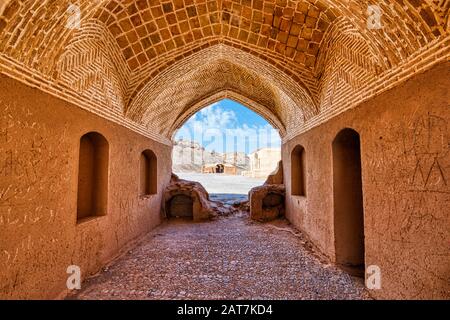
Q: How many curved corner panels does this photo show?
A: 2